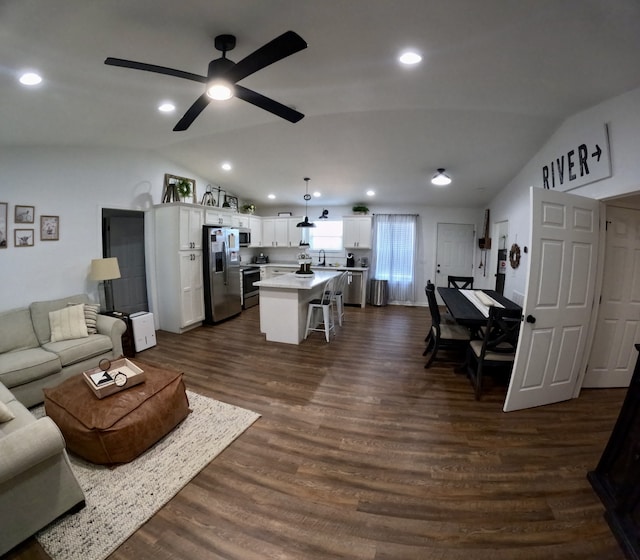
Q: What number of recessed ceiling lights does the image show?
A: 7